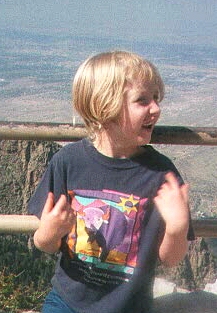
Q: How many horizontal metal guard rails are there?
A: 2